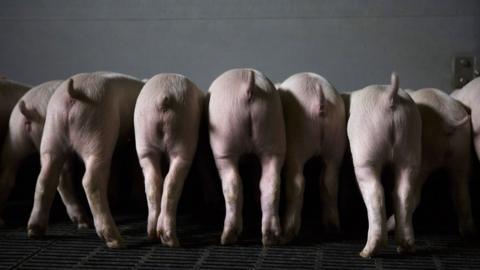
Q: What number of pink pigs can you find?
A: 9